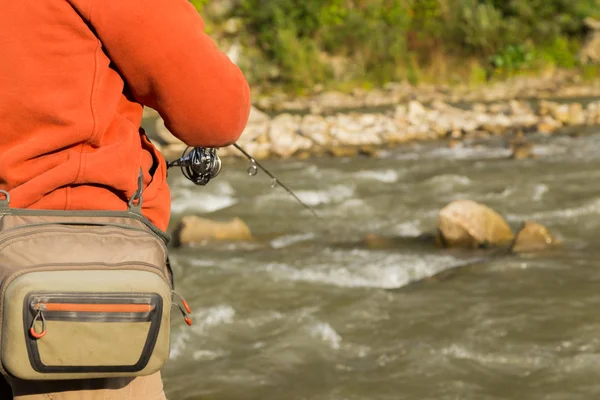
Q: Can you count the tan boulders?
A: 3